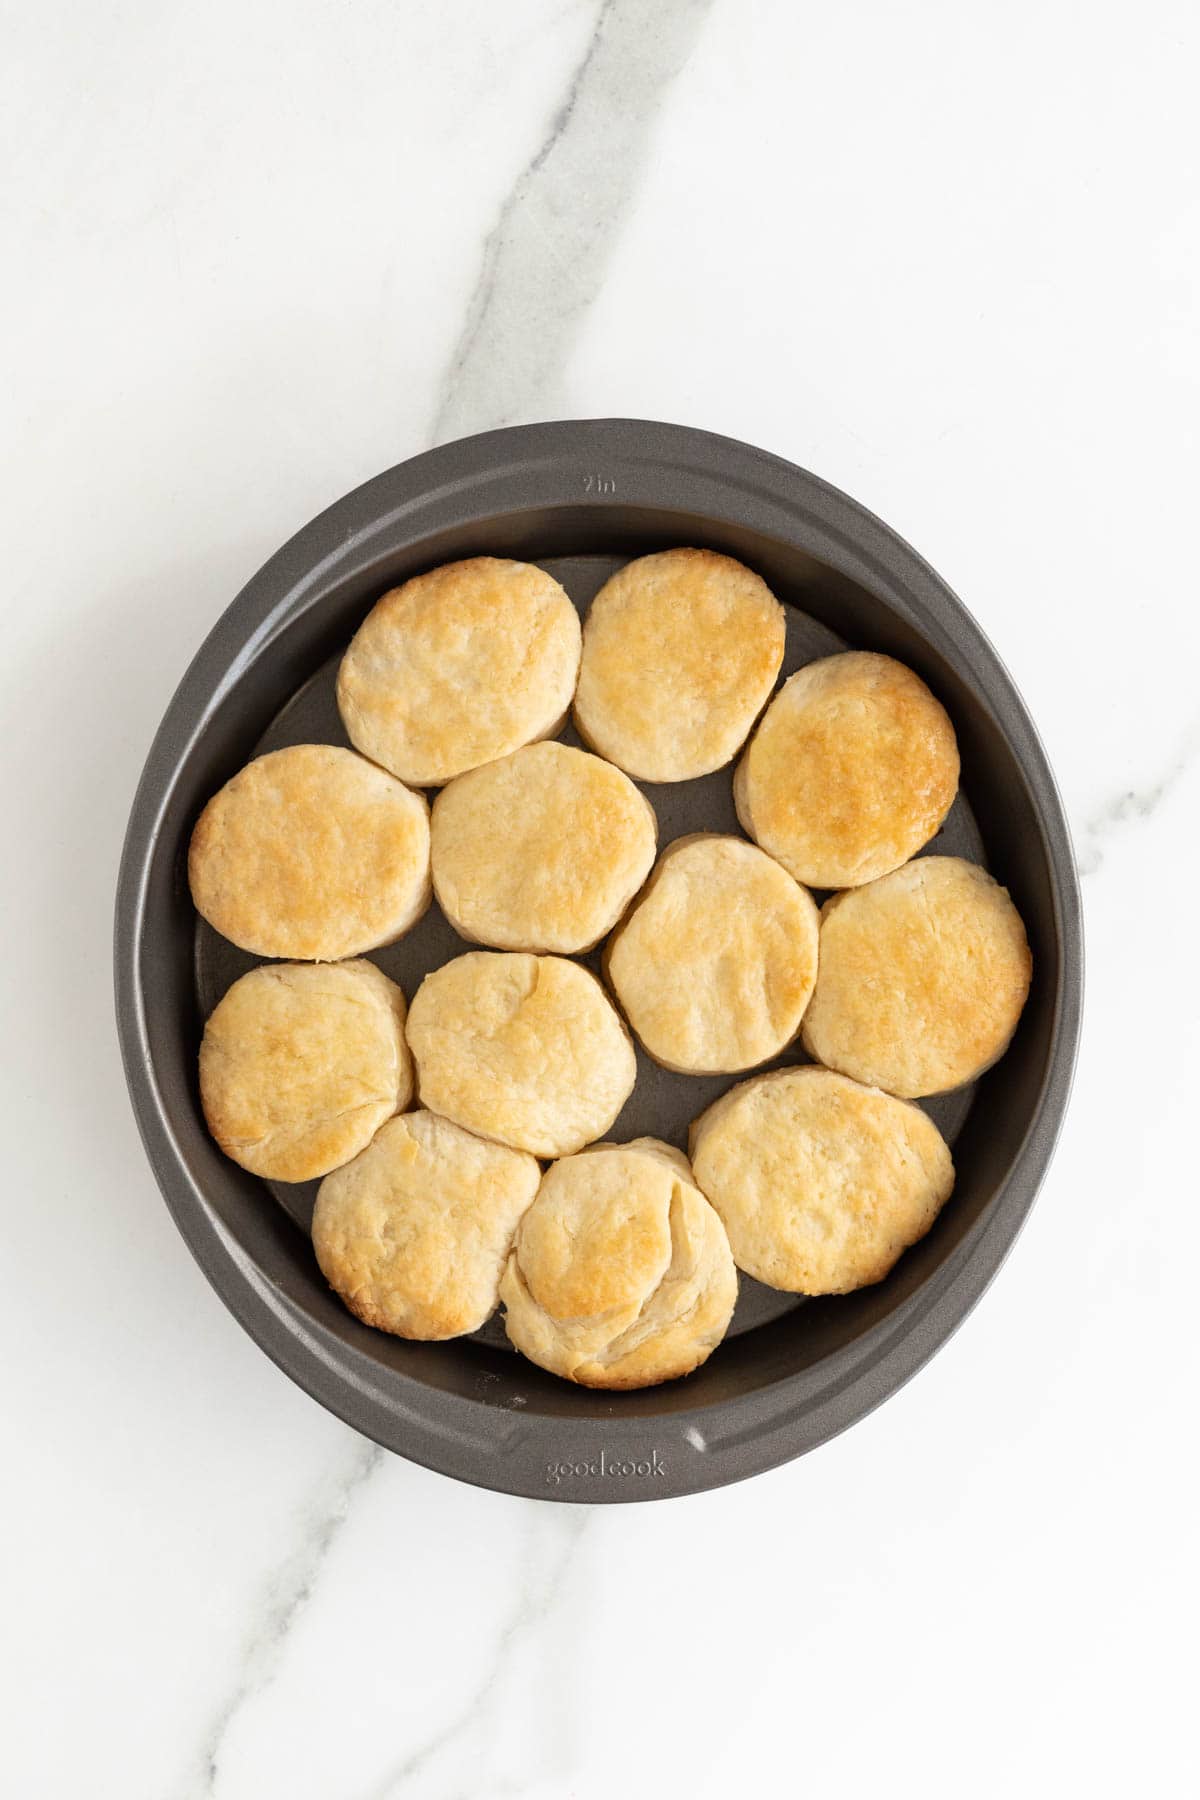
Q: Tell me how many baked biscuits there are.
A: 12